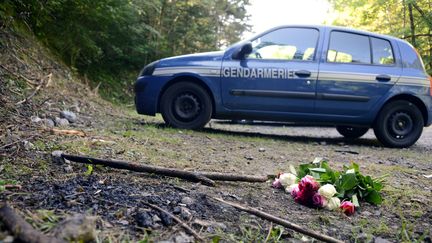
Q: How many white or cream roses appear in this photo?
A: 4